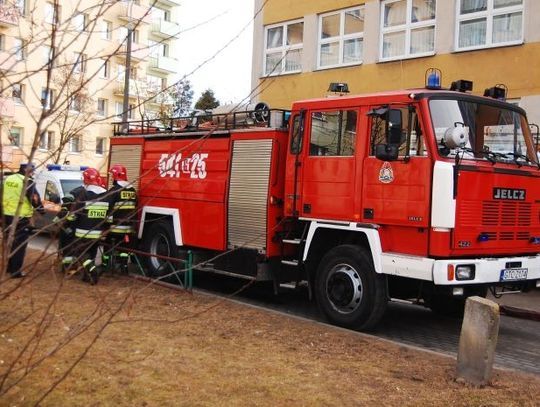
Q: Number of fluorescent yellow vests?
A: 1